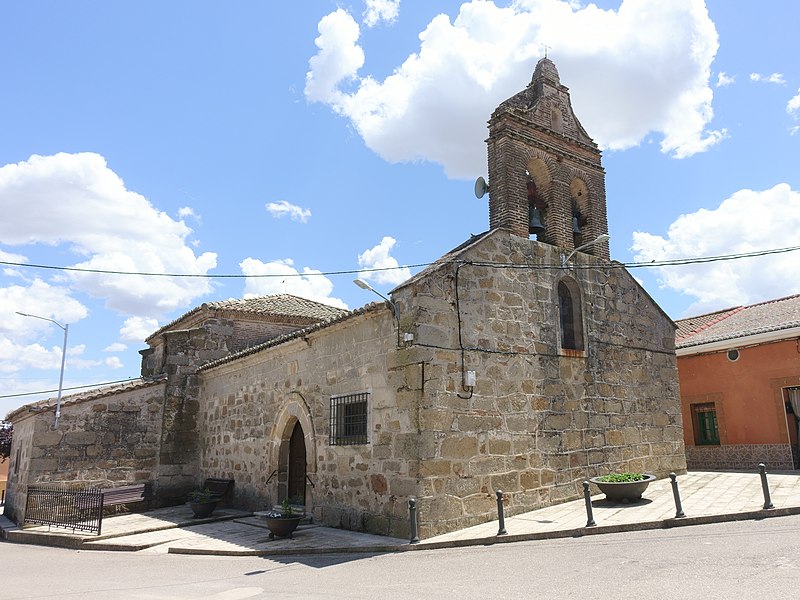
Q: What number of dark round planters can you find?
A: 3